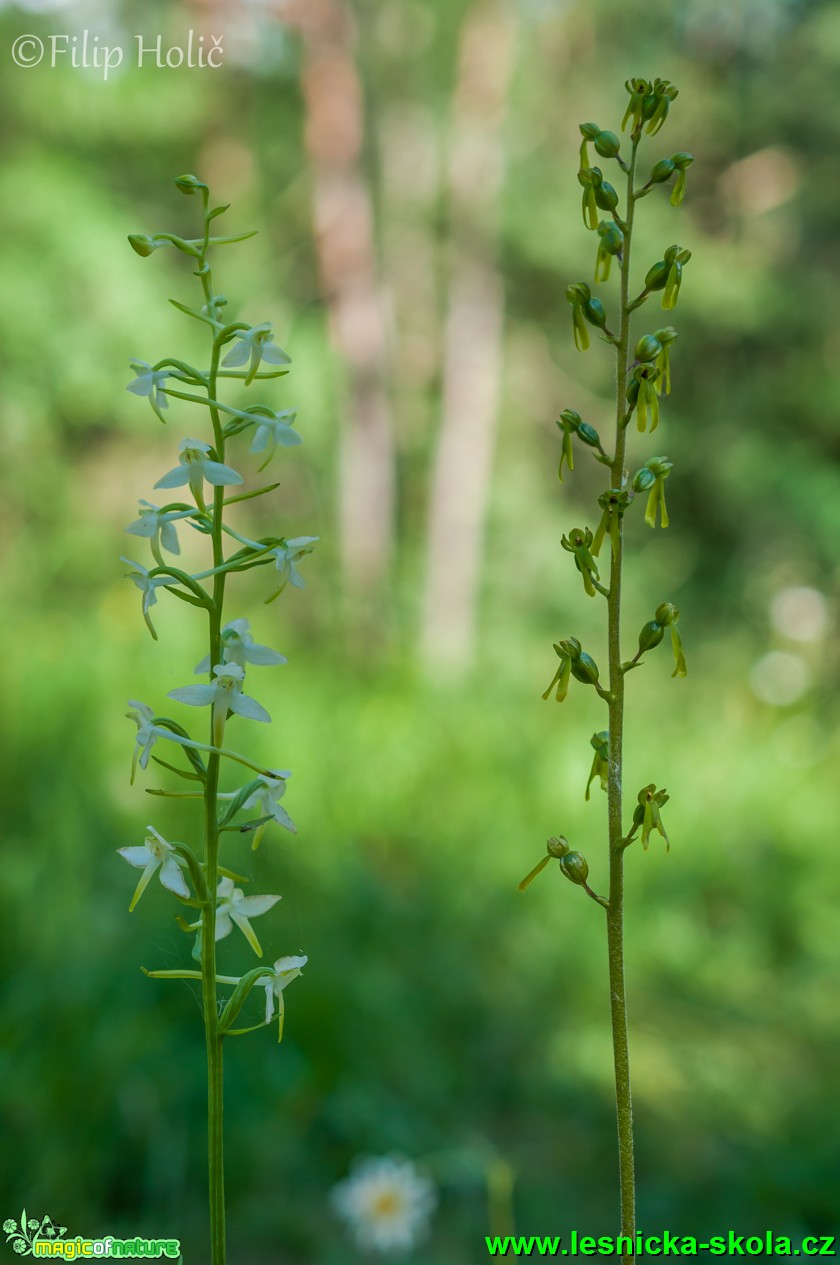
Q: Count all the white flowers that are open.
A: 14